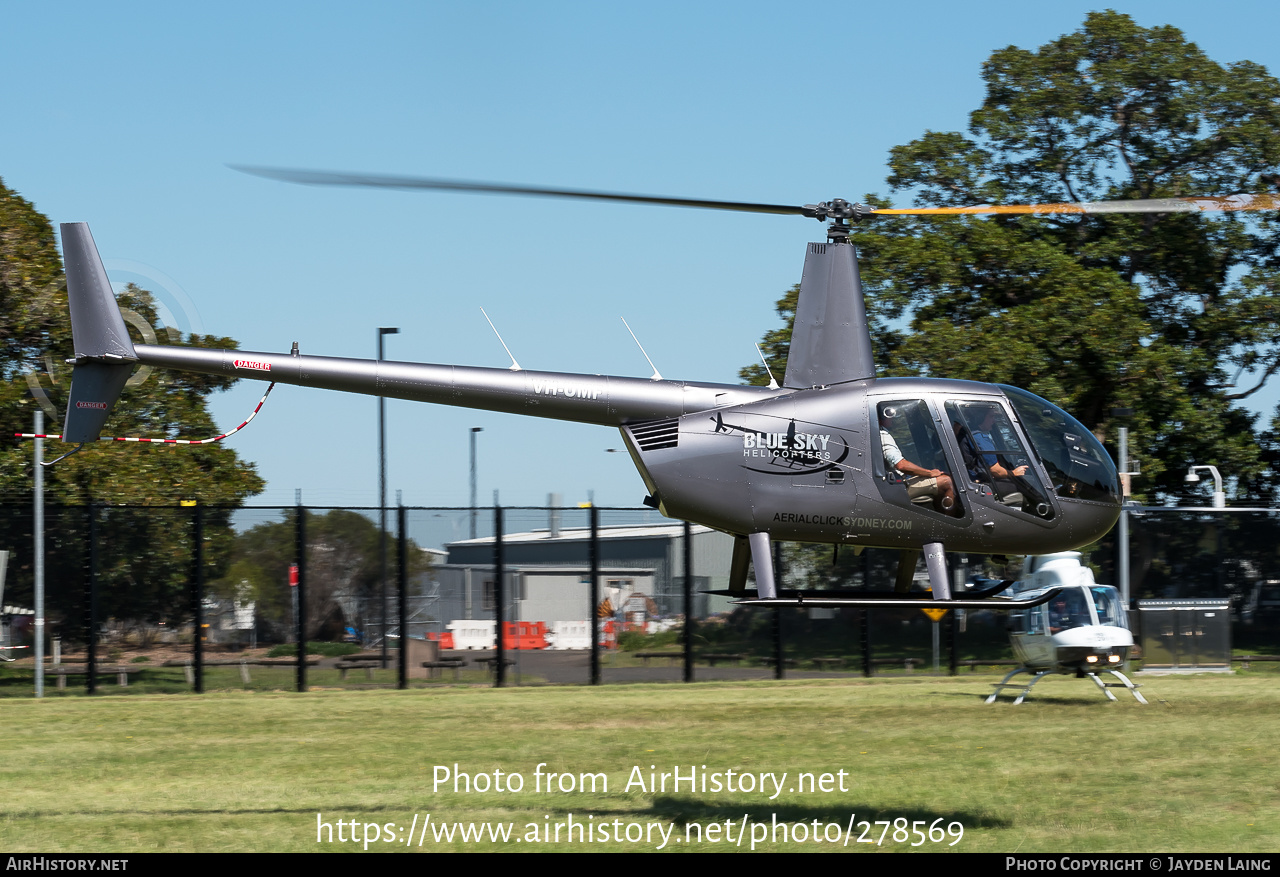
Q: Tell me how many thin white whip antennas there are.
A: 3